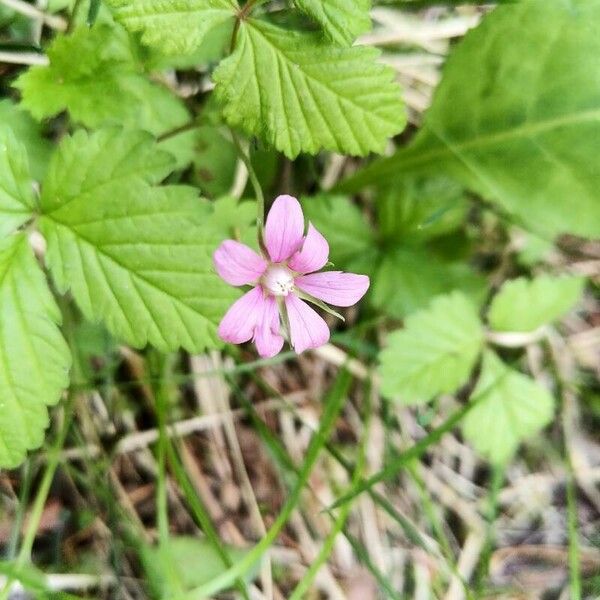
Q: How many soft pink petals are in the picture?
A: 7